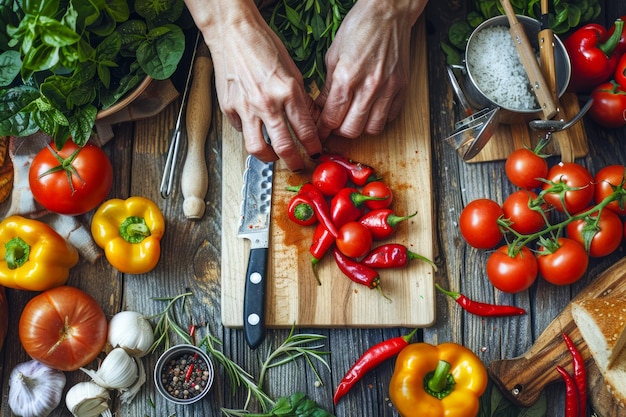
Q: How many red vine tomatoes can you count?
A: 8